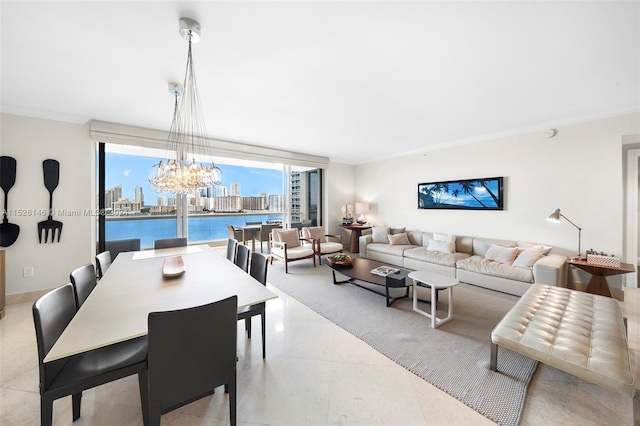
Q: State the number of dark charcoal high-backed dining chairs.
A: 8